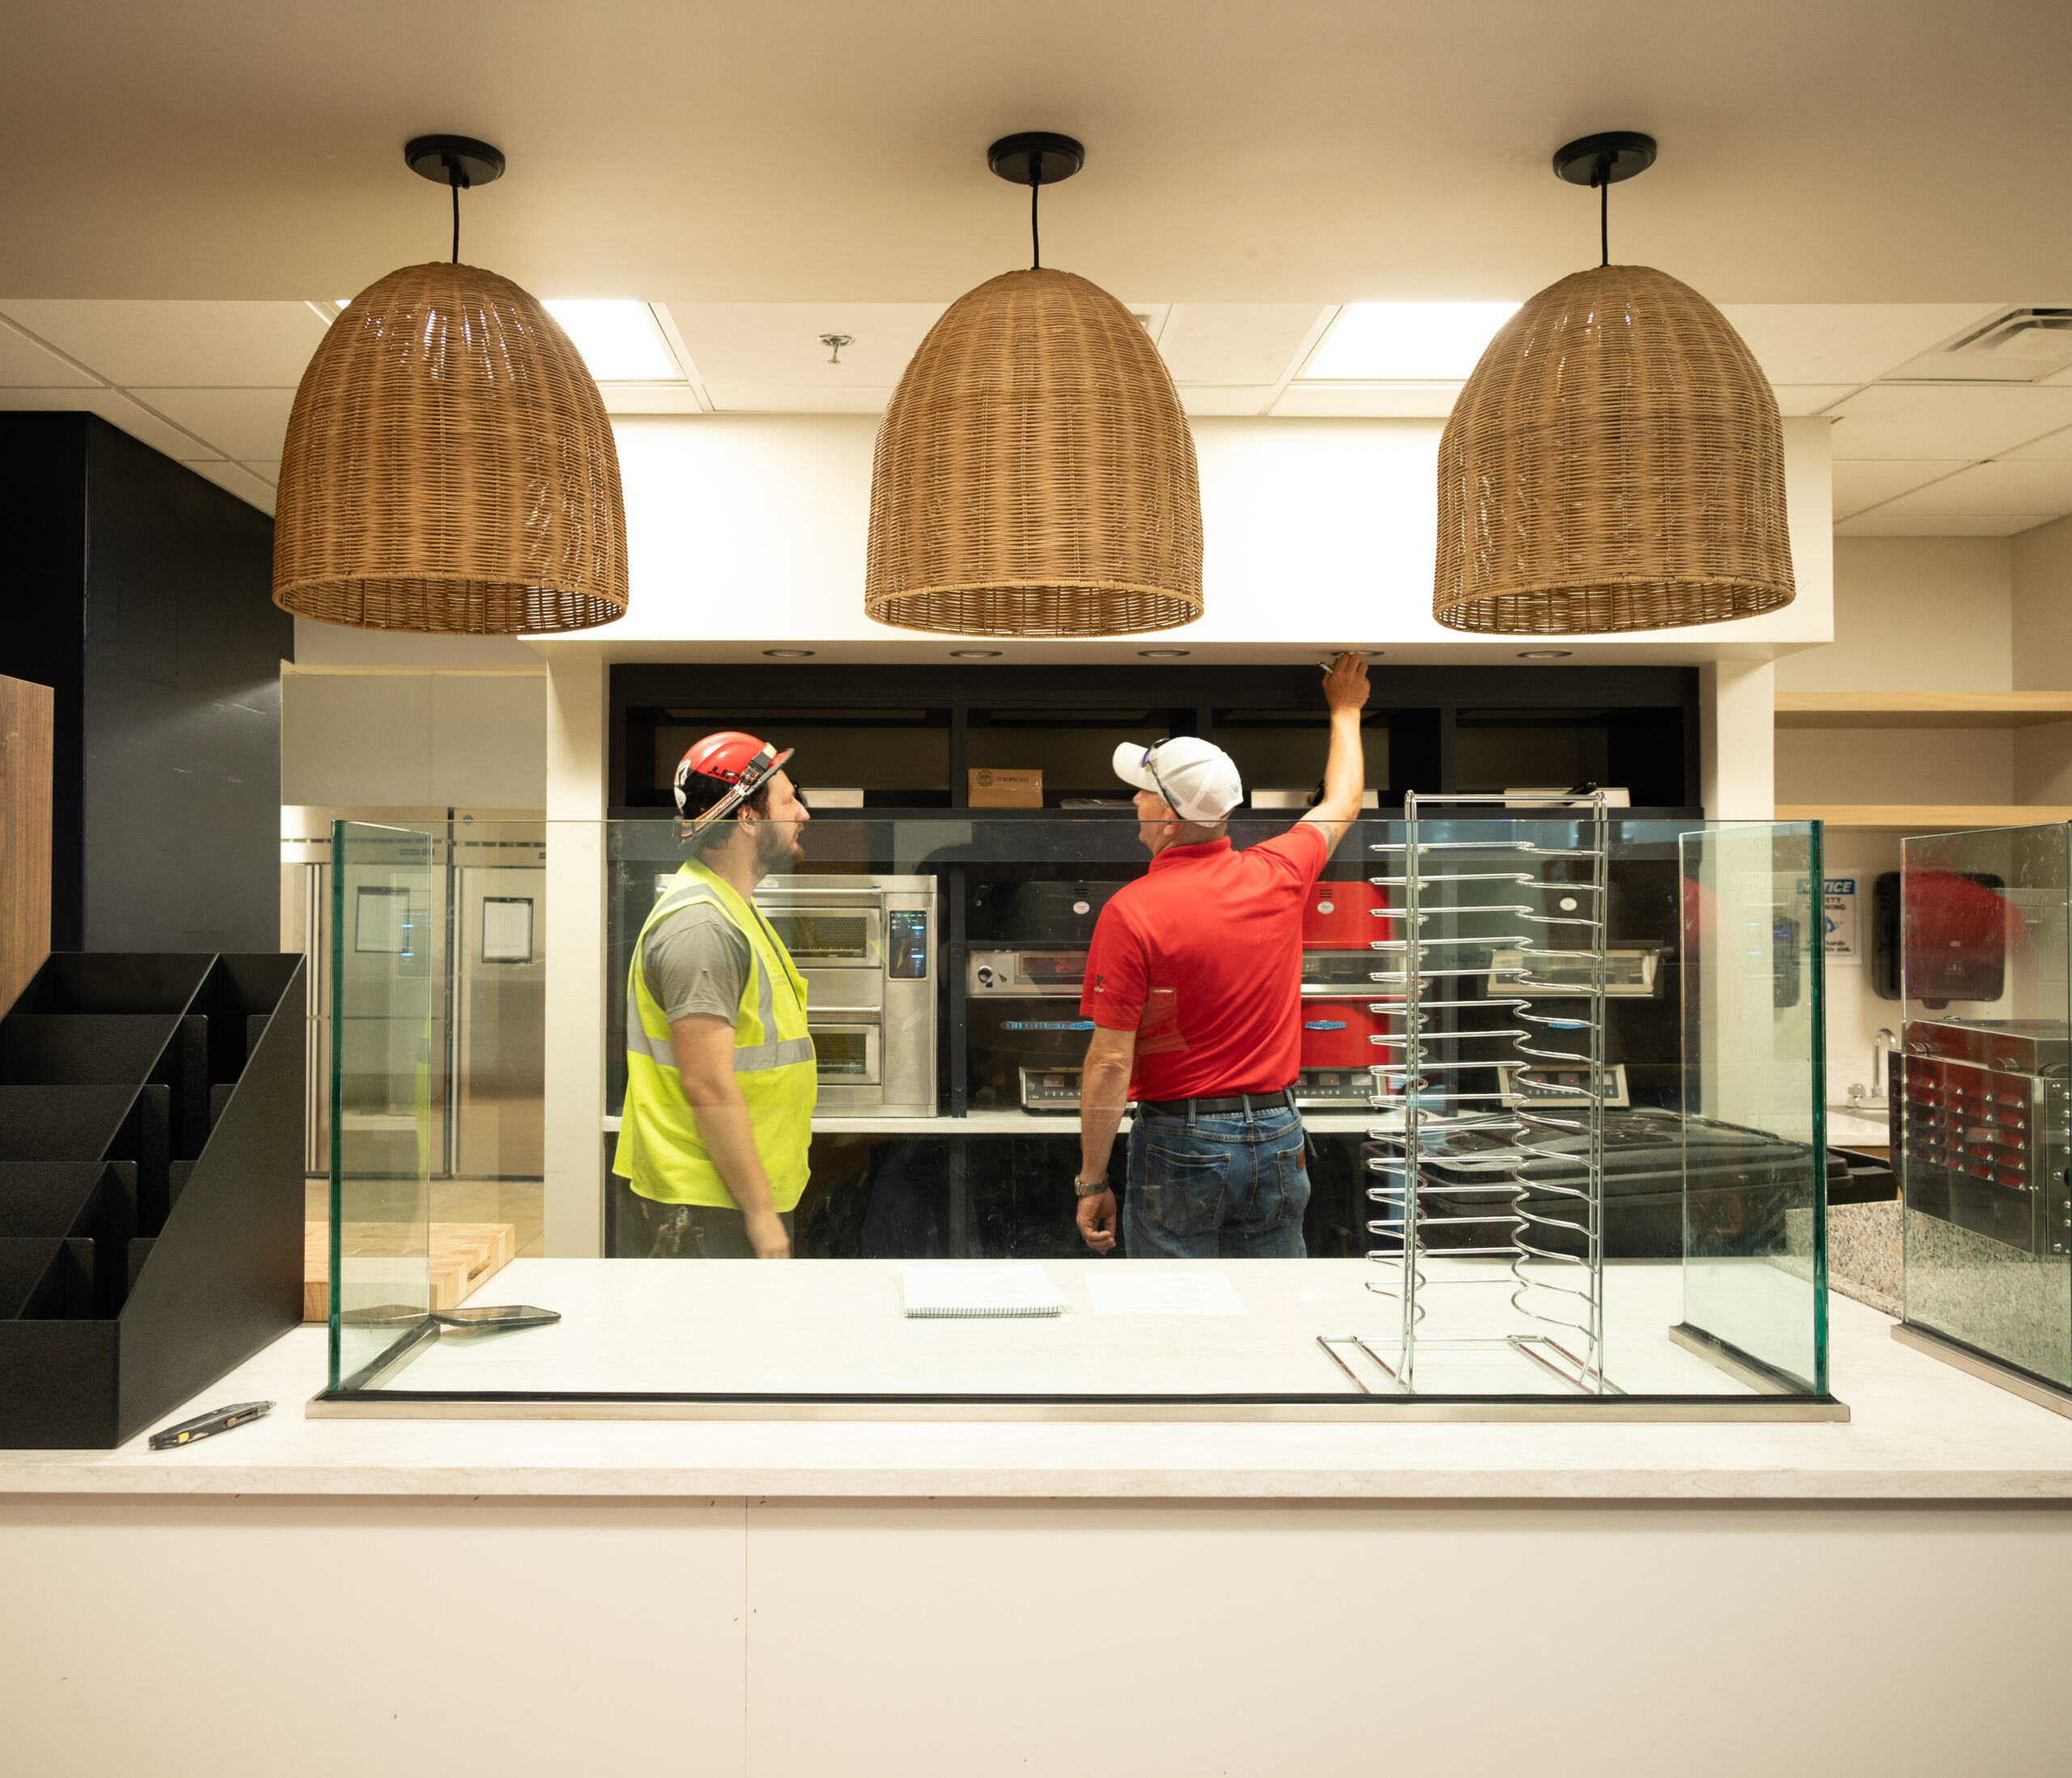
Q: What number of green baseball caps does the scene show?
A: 0